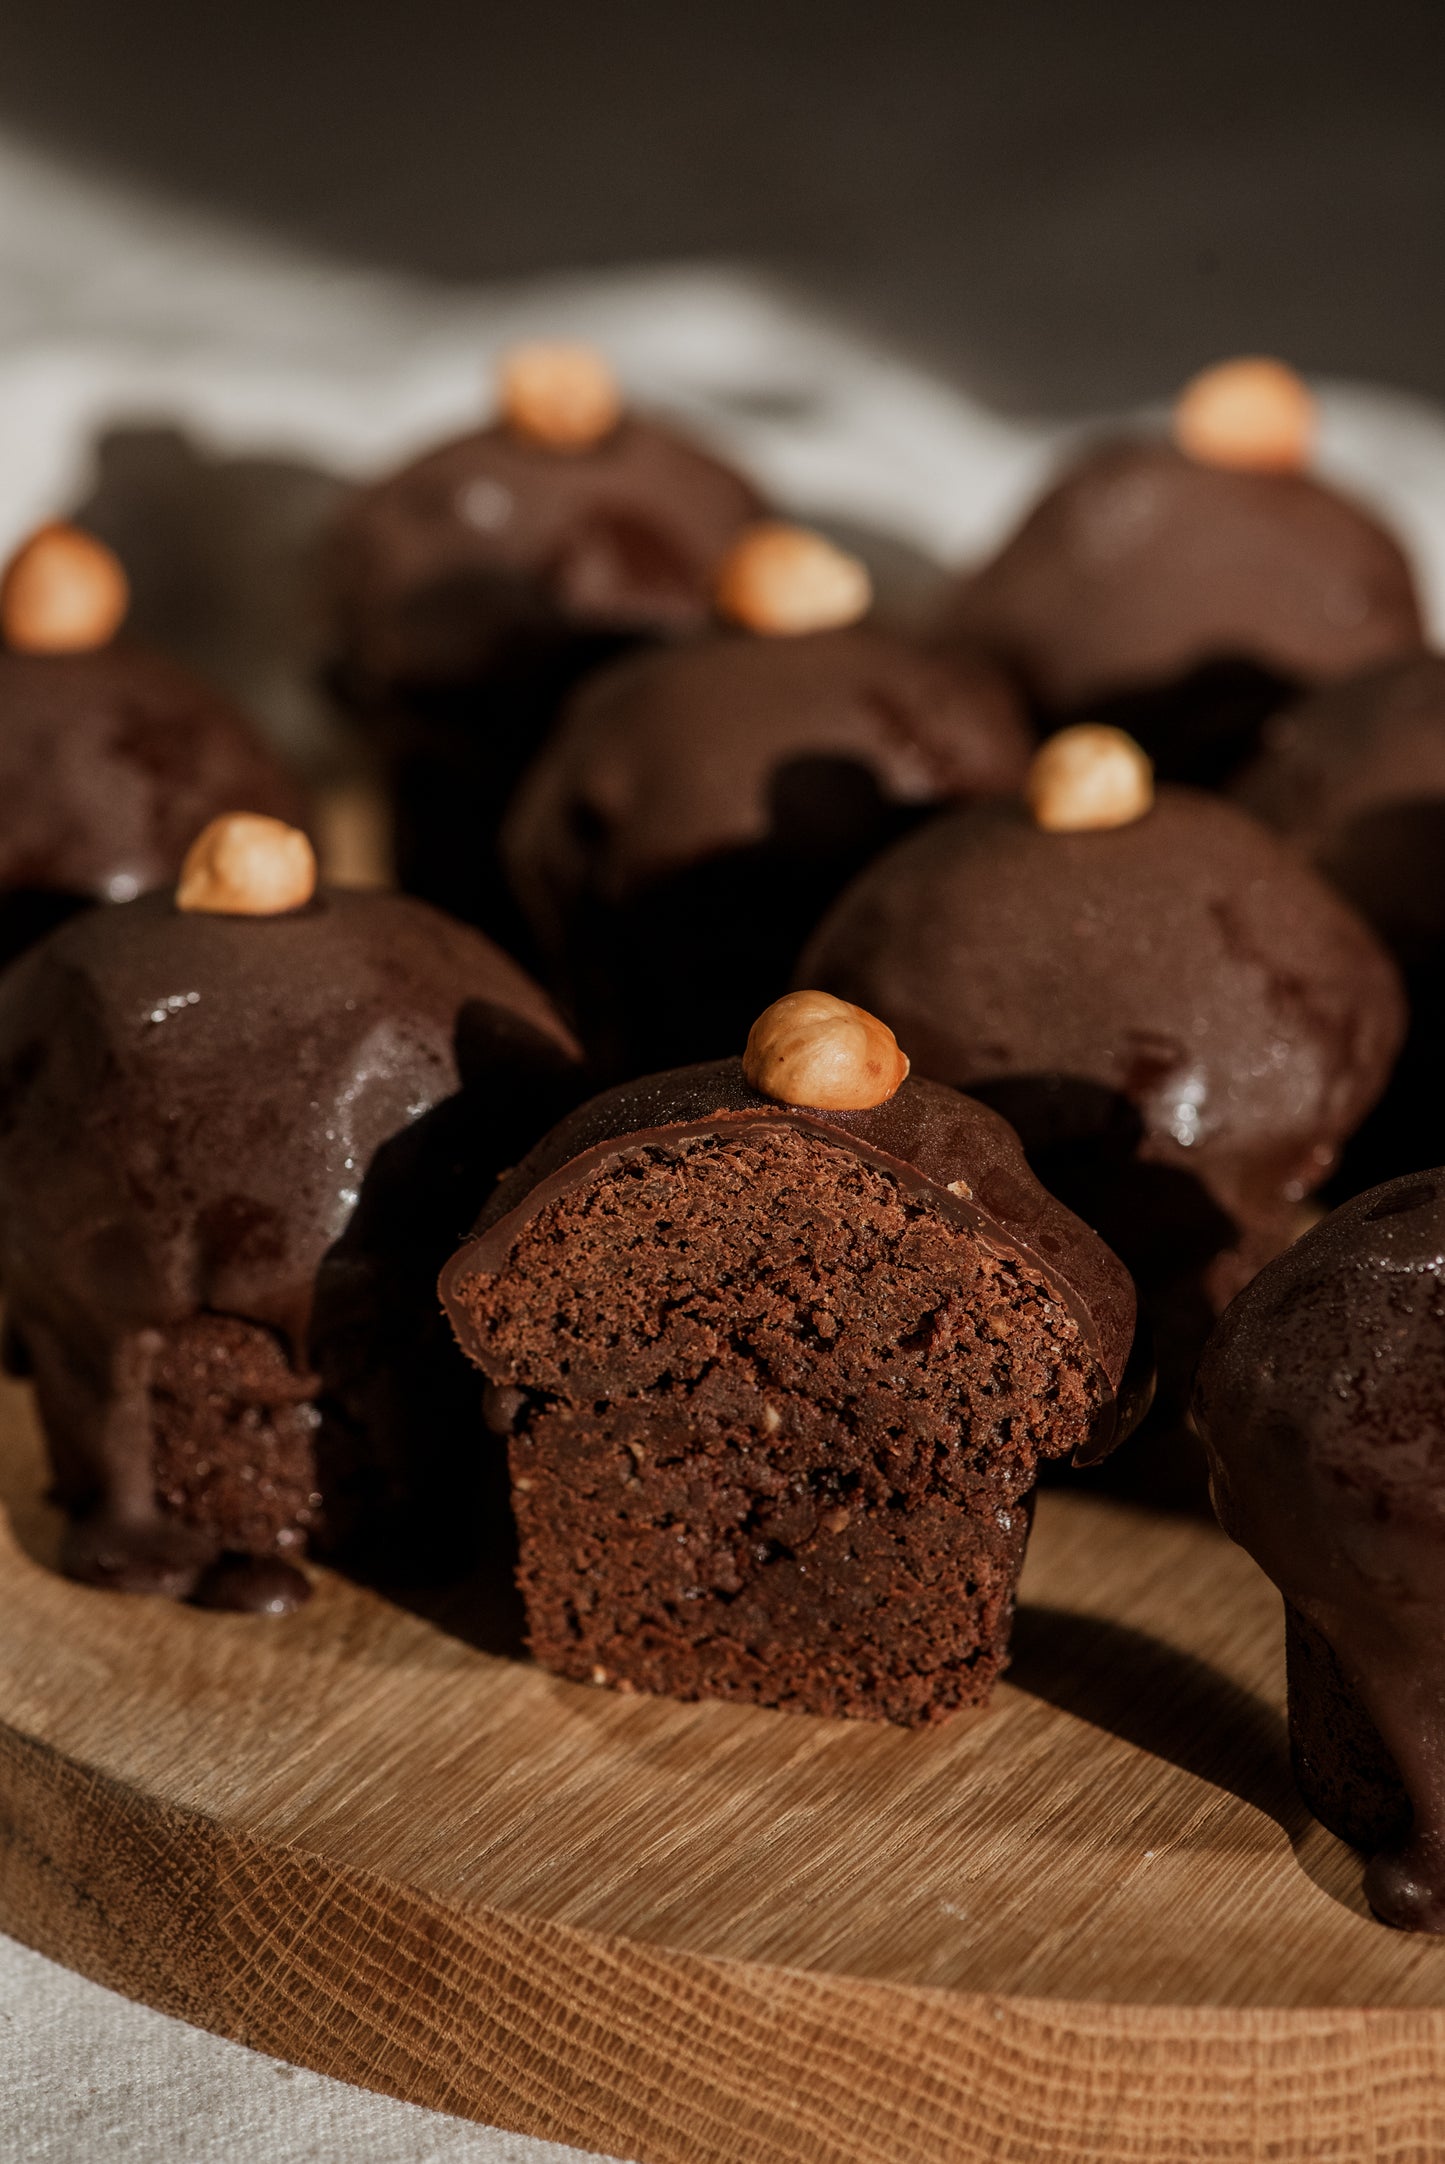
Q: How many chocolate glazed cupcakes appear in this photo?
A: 9